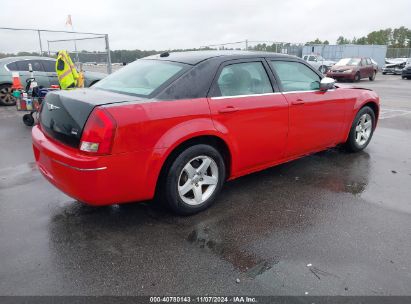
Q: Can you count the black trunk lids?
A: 1